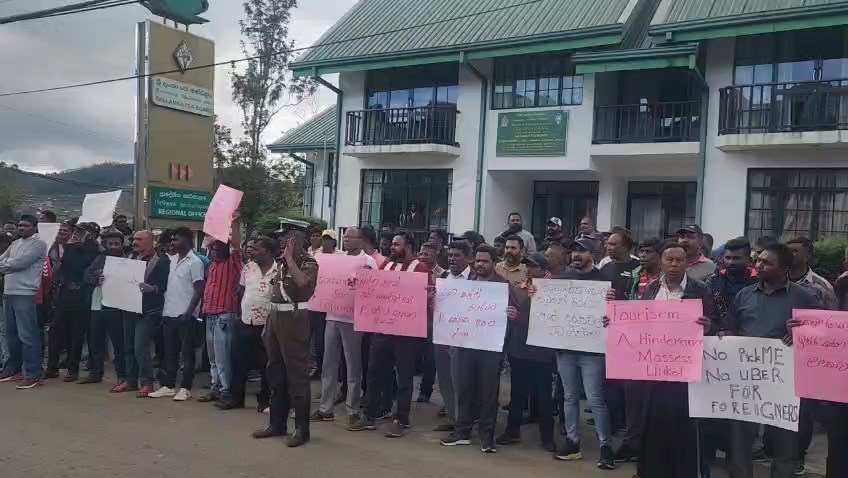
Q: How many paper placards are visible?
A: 11